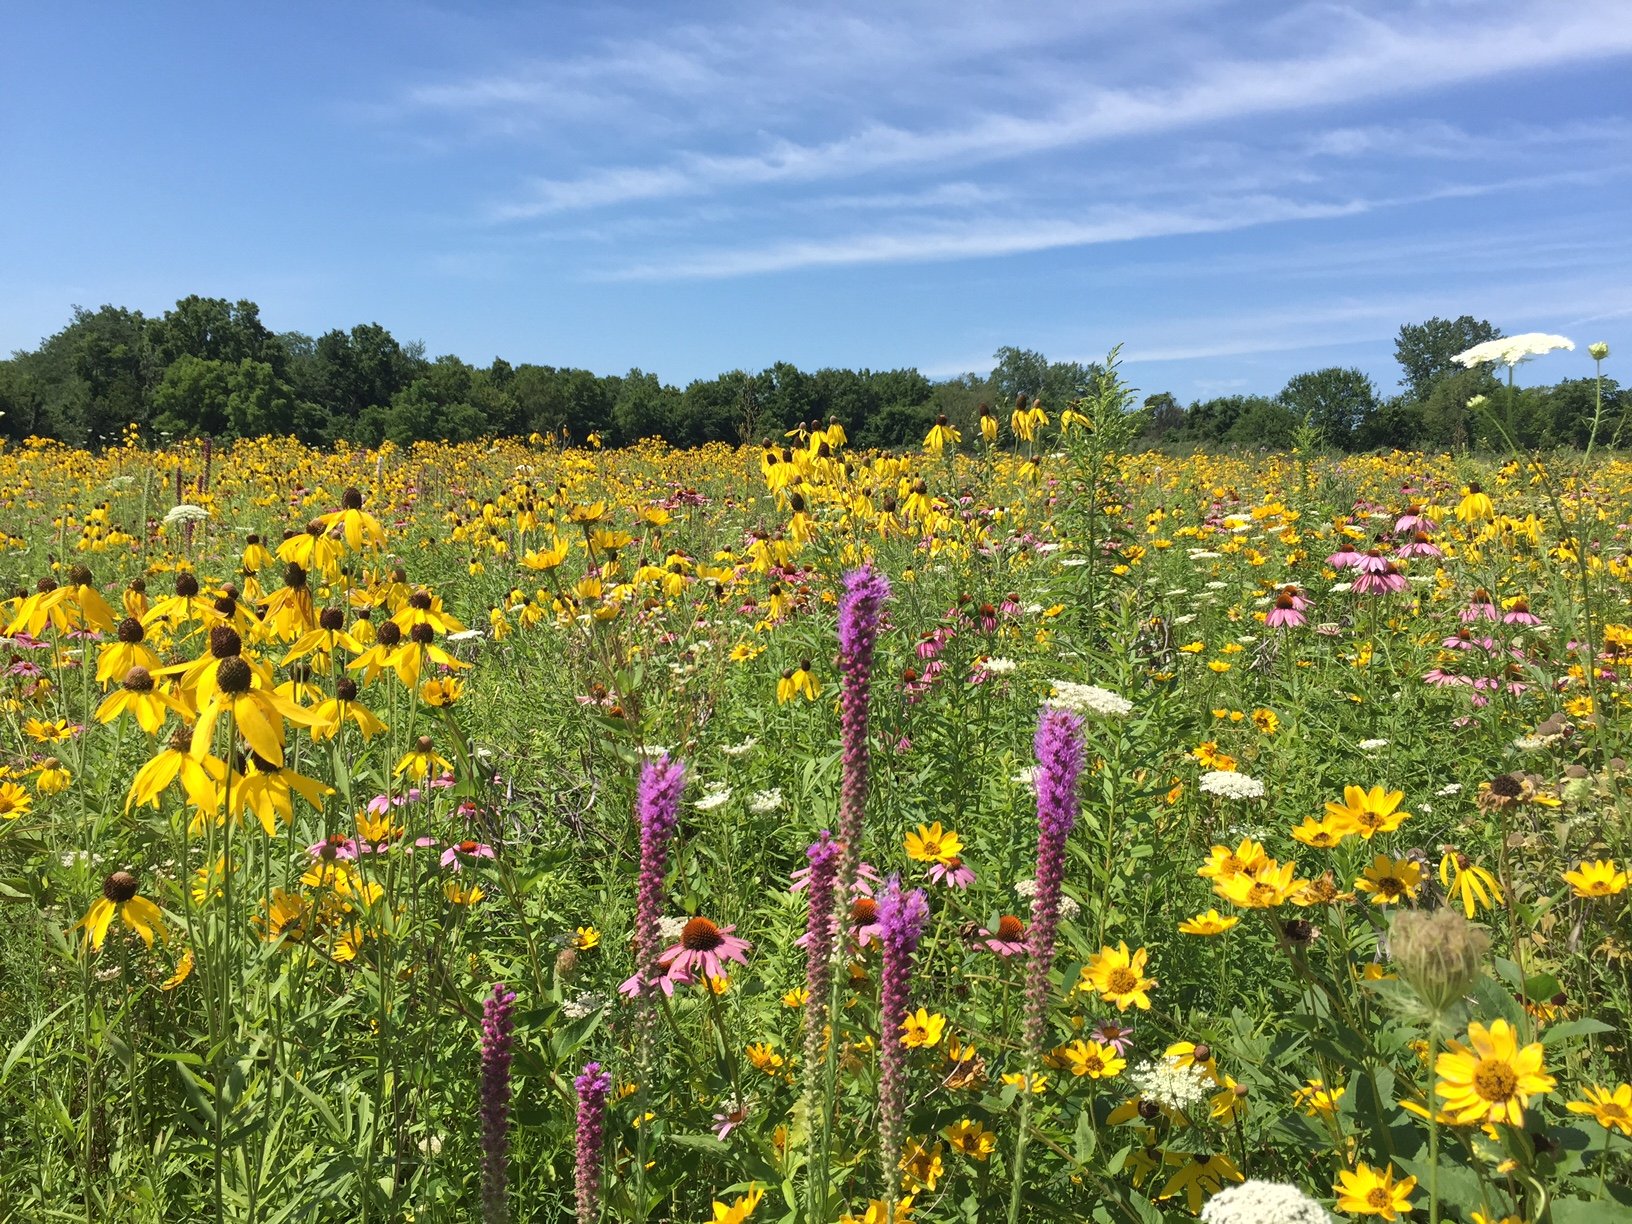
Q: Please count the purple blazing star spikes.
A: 7